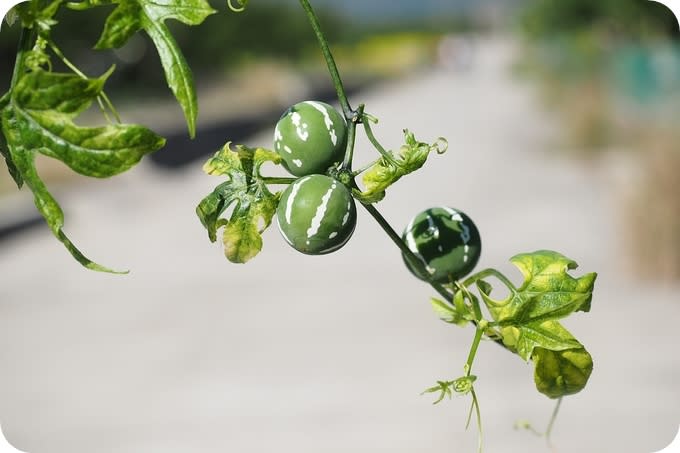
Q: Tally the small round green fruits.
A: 3